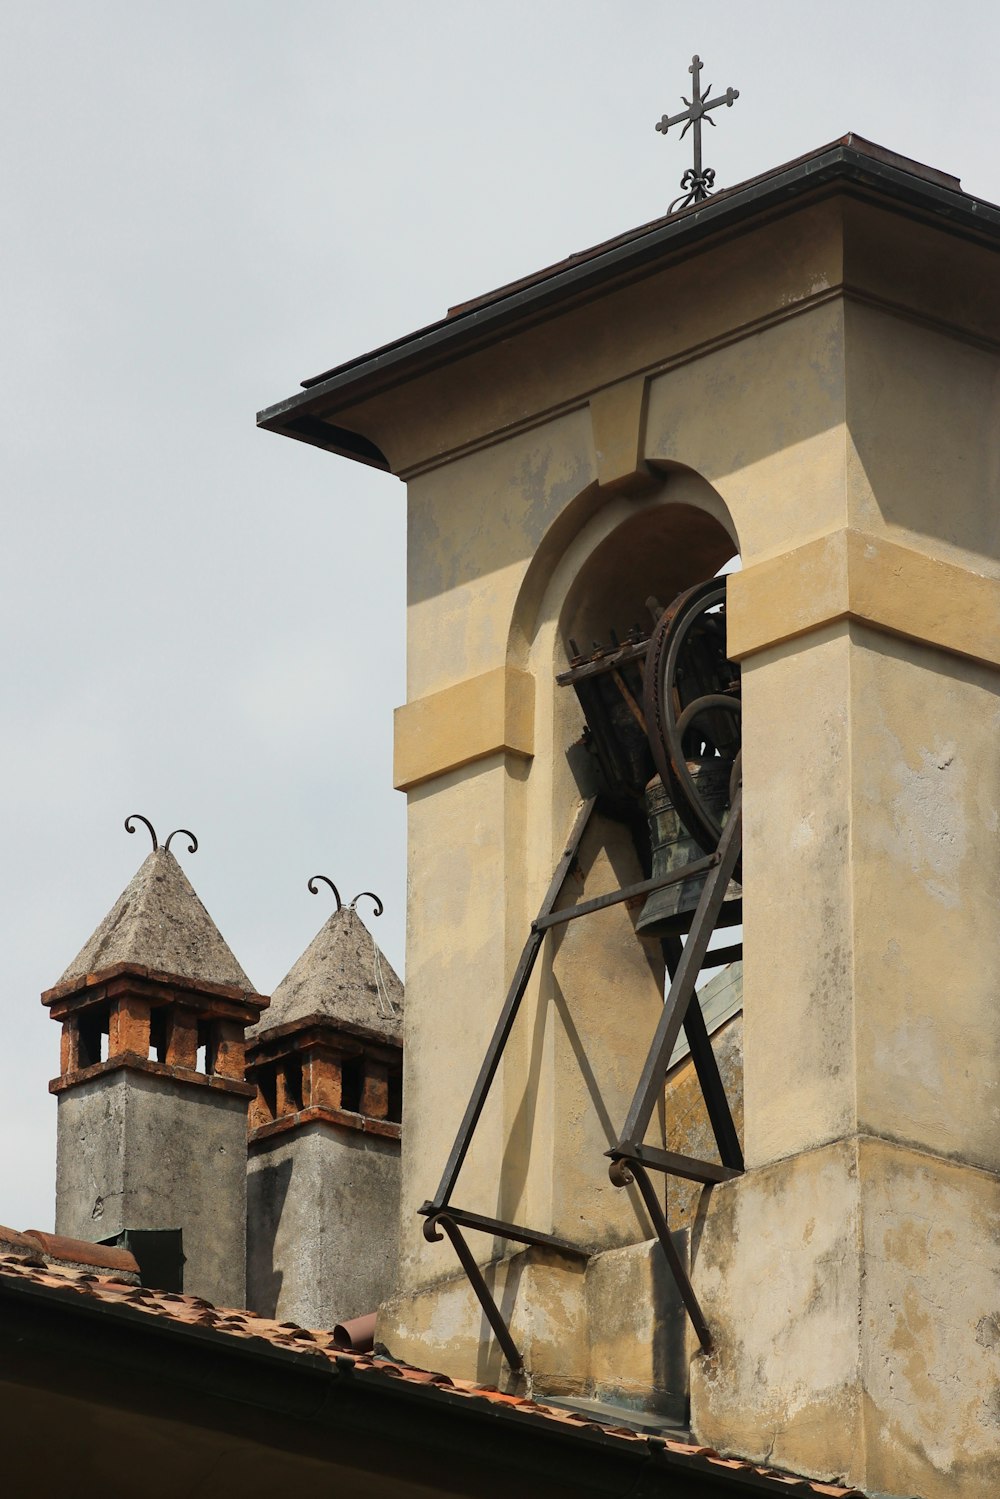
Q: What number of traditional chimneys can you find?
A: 2